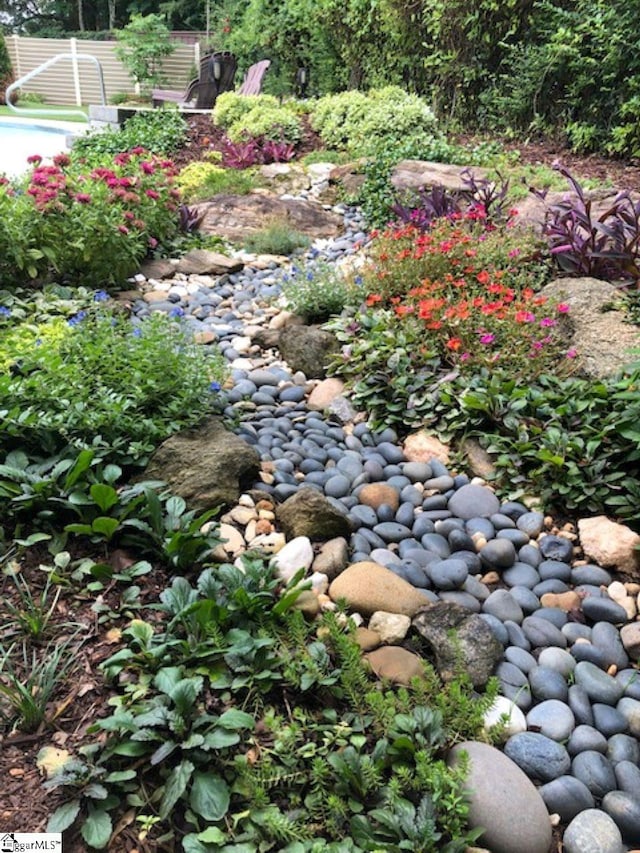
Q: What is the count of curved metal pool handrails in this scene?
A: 1